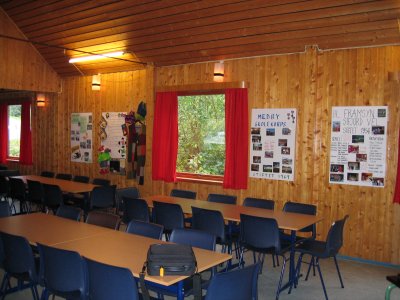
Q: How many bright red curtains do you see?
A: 5